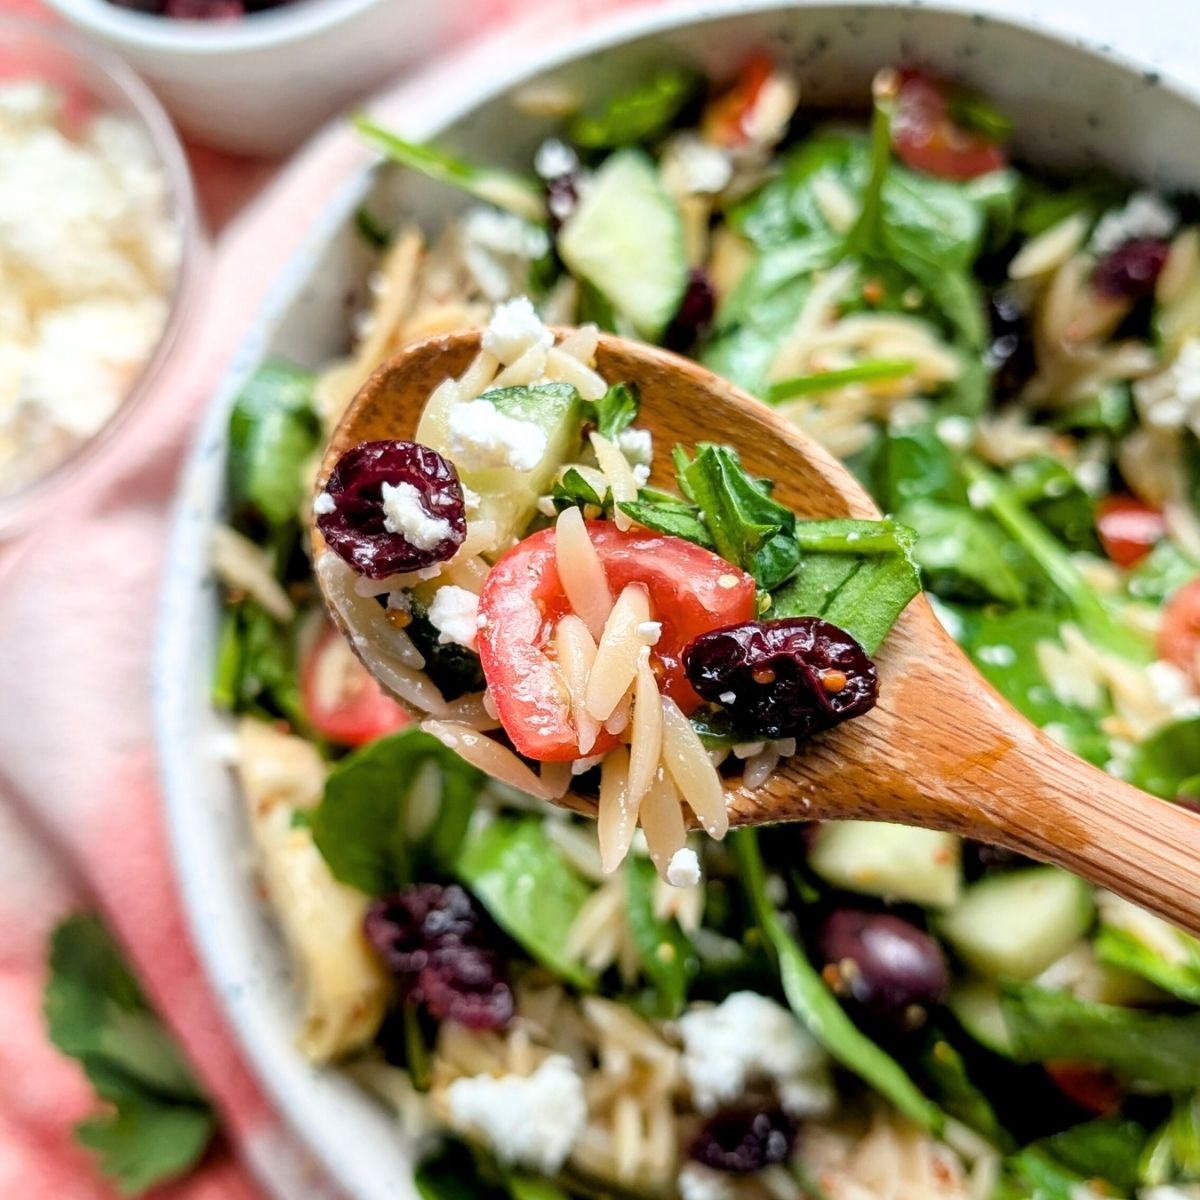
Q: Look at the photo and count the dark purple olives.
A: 1